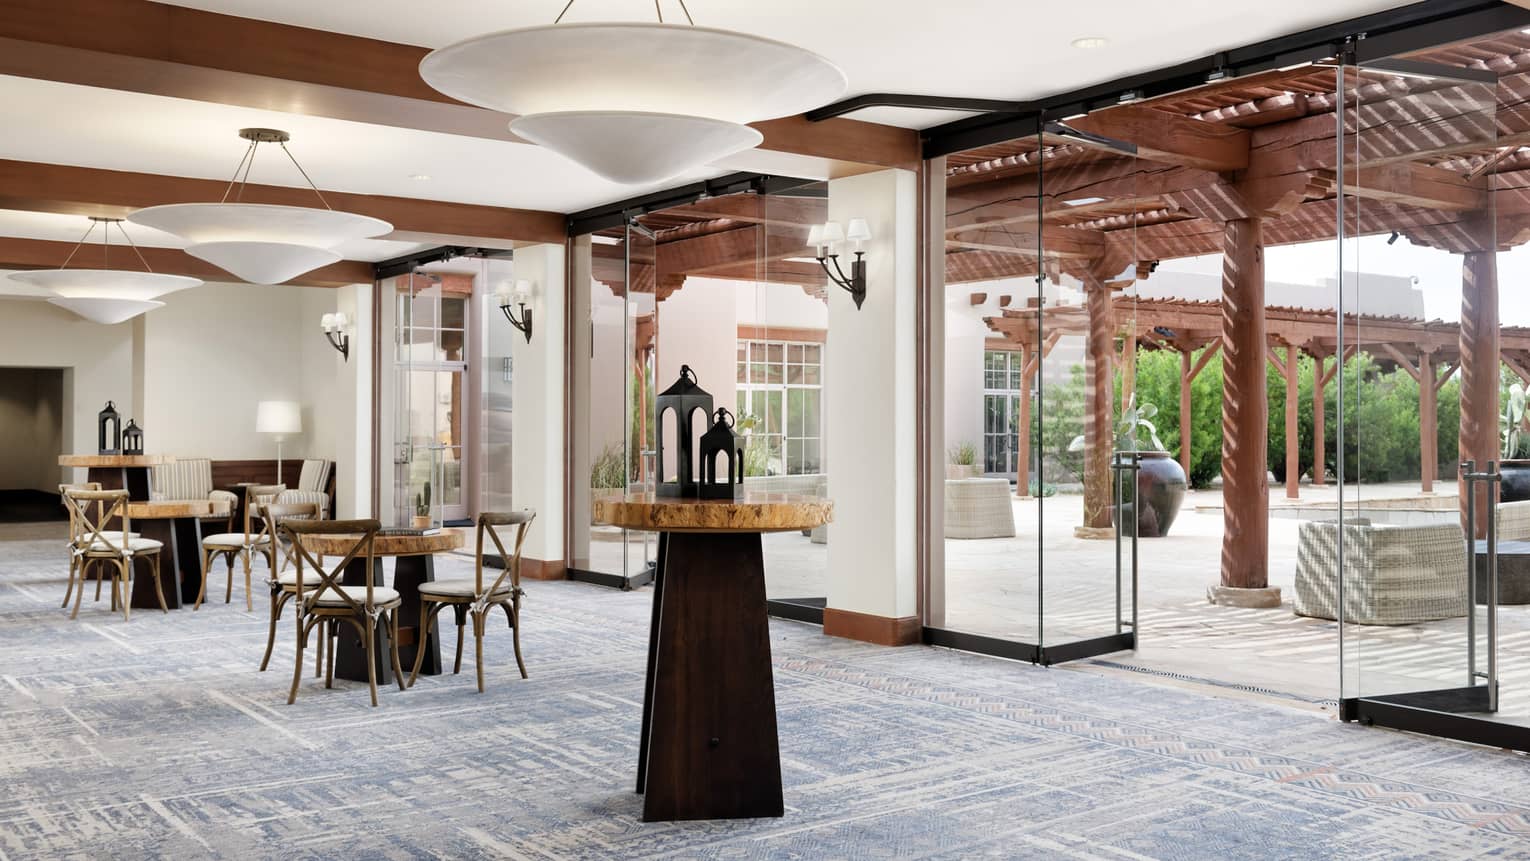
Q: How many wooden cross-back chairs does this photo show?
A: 6